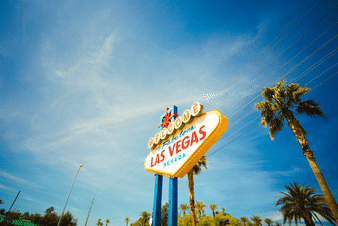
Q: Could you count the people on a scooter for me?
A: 0